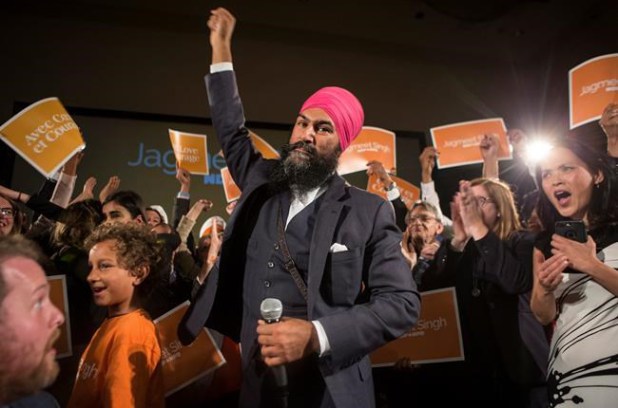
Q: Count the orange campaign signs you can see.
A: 11